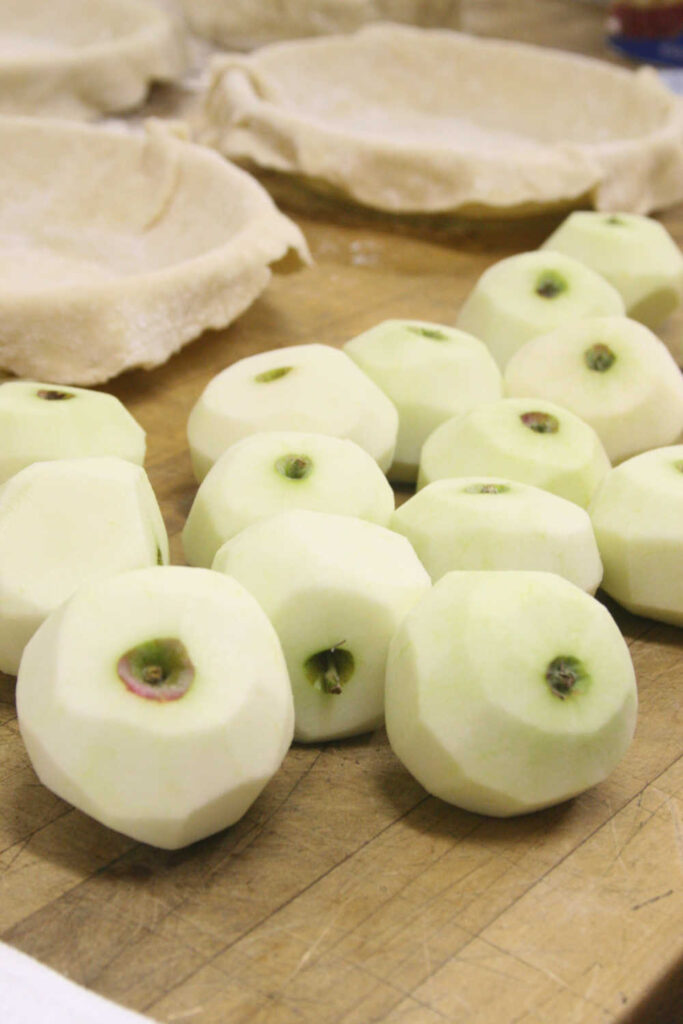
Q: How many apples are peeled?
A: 14